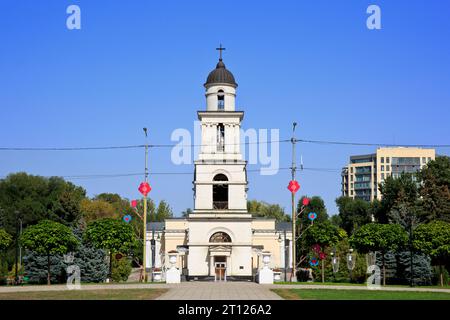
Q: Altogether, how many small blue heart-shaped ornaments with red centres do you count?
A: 3